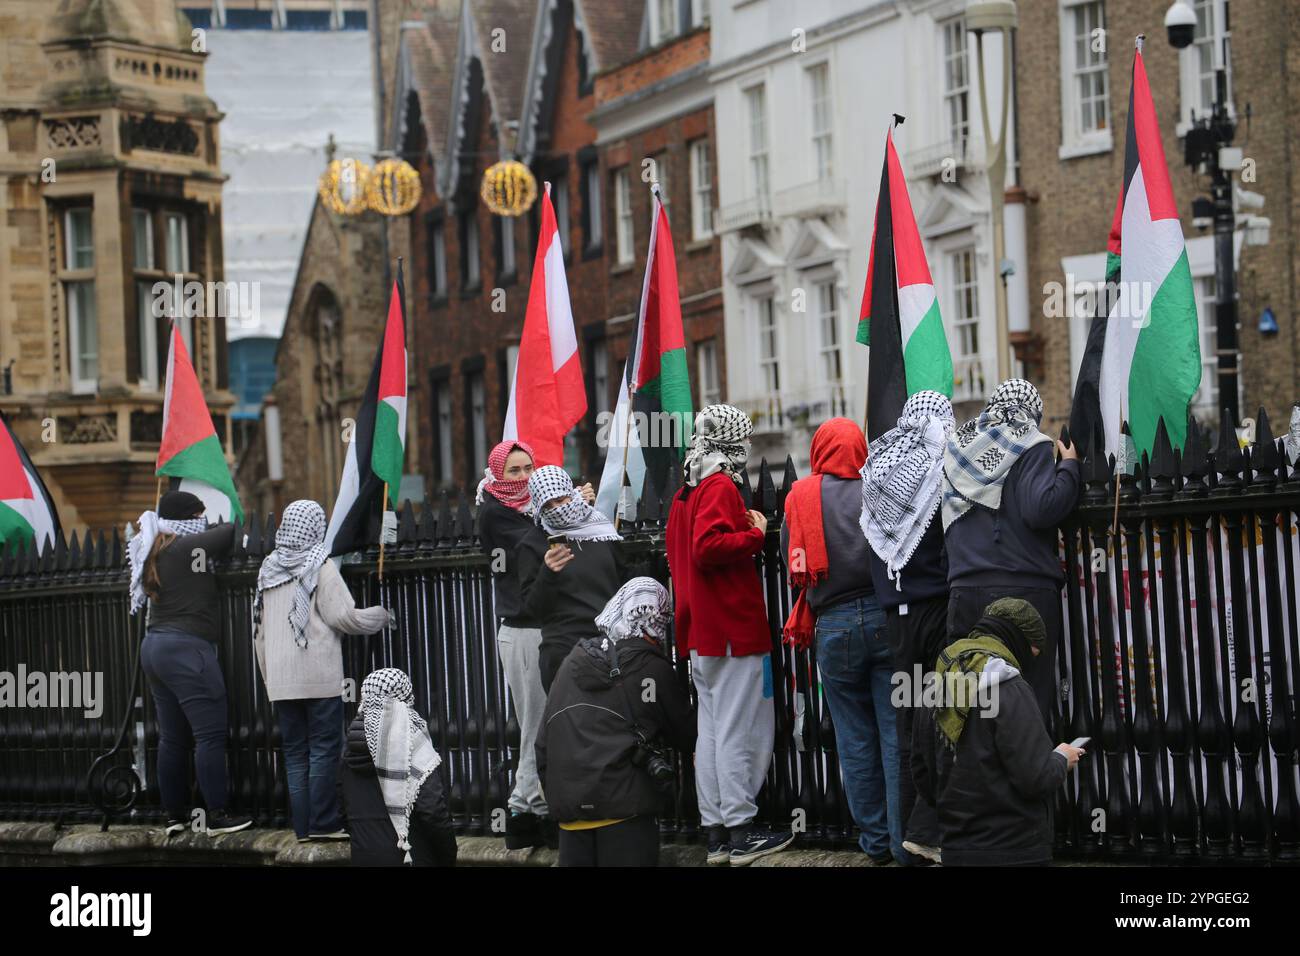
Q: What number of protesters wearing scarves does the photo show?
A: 11